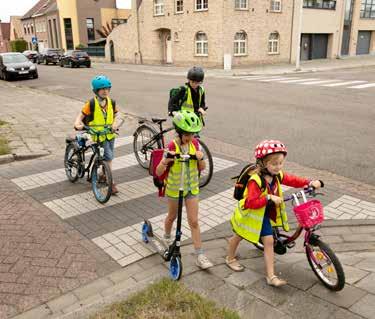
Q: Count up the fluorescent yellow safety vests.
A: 4